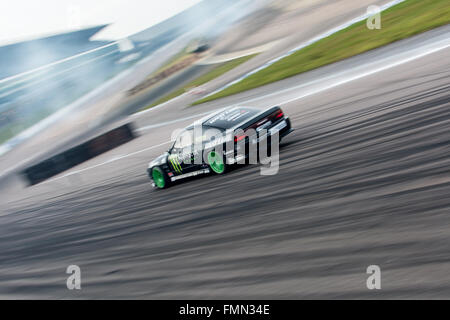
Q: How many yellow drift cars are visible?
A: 0